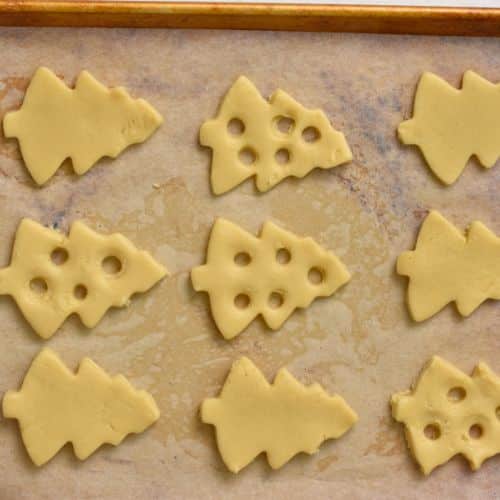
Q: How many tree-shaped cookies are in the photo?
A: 9